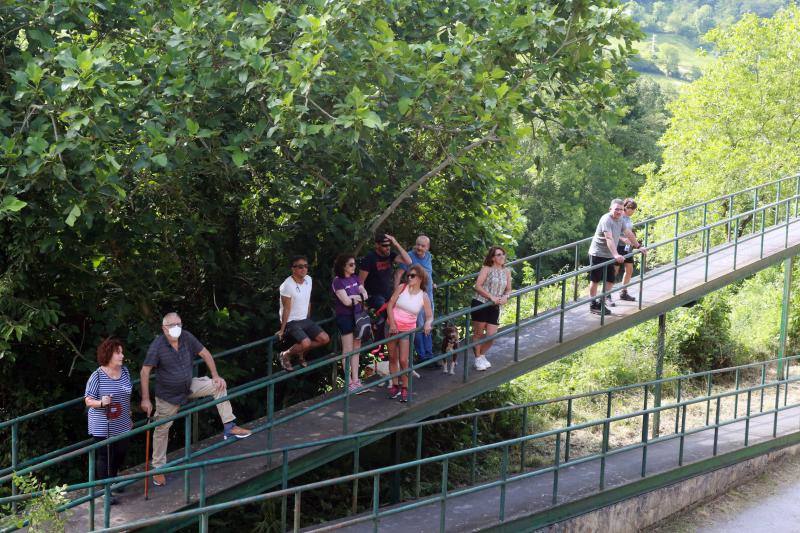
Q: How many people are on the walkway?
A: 10